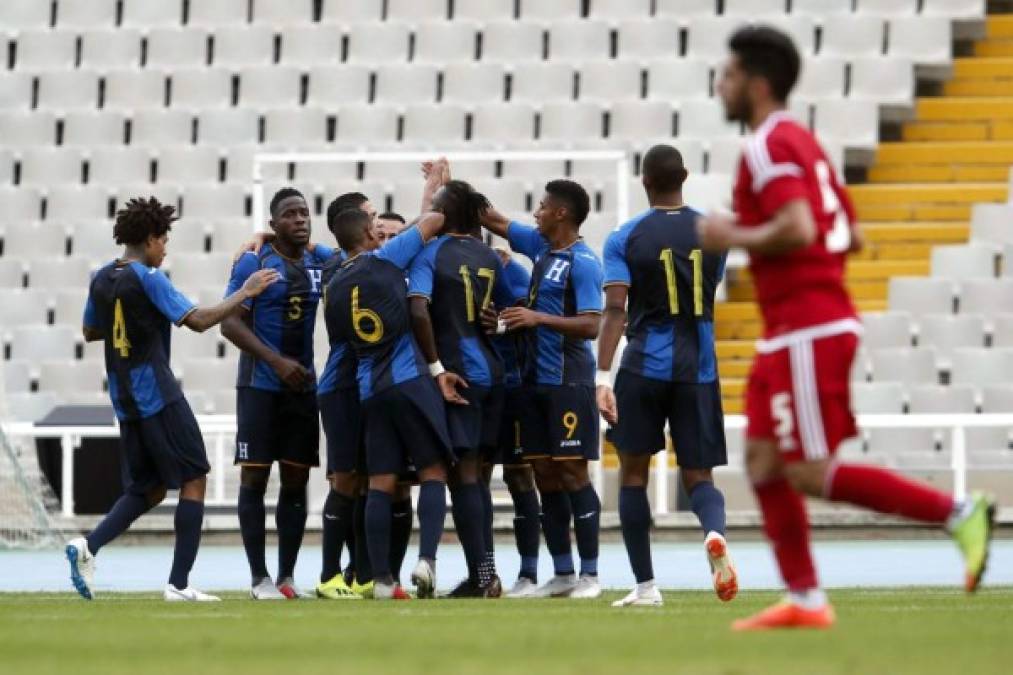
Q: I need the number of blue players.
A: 9